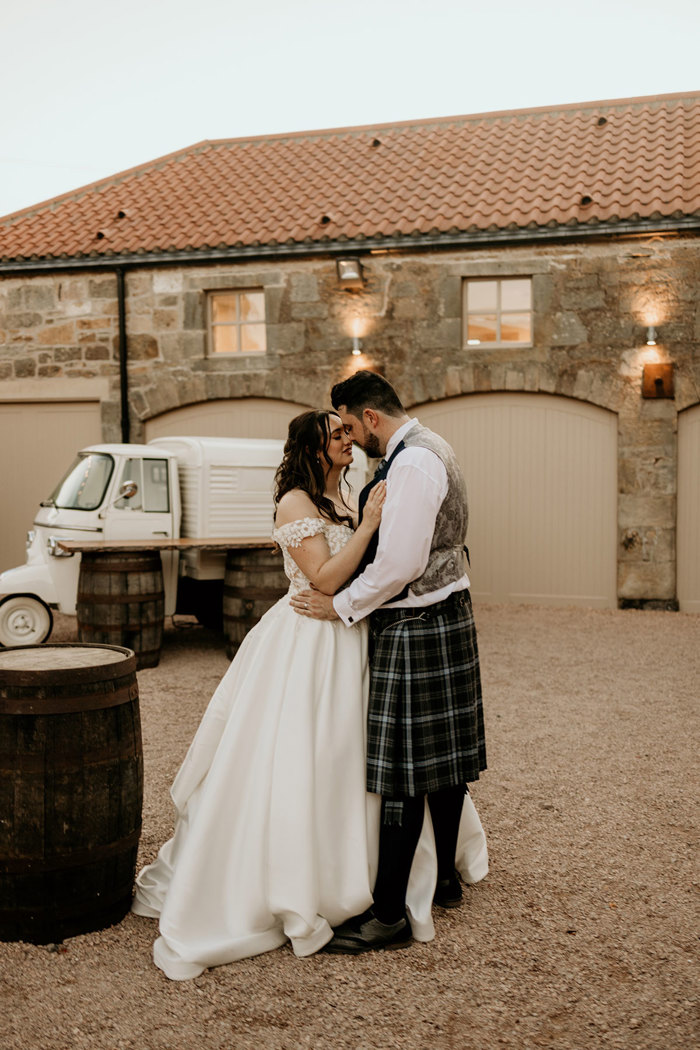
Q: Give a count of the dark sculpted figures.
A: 0